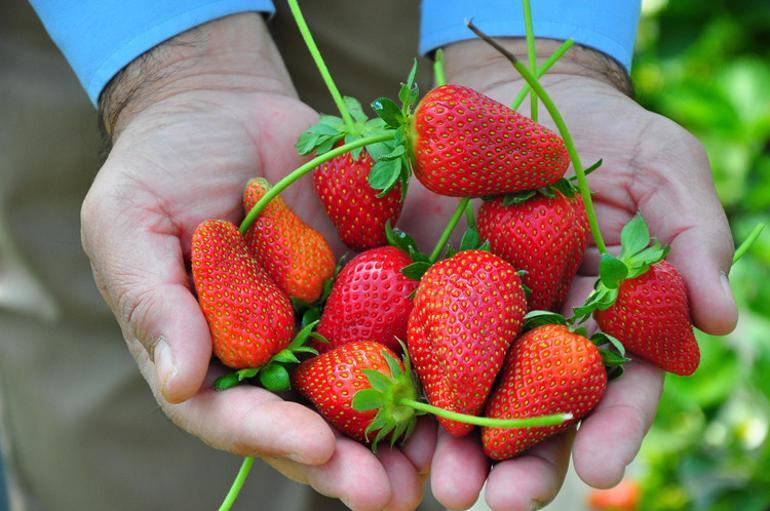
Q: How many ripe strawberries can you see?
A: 10